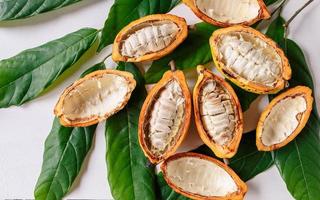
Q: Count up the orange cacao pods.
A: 8